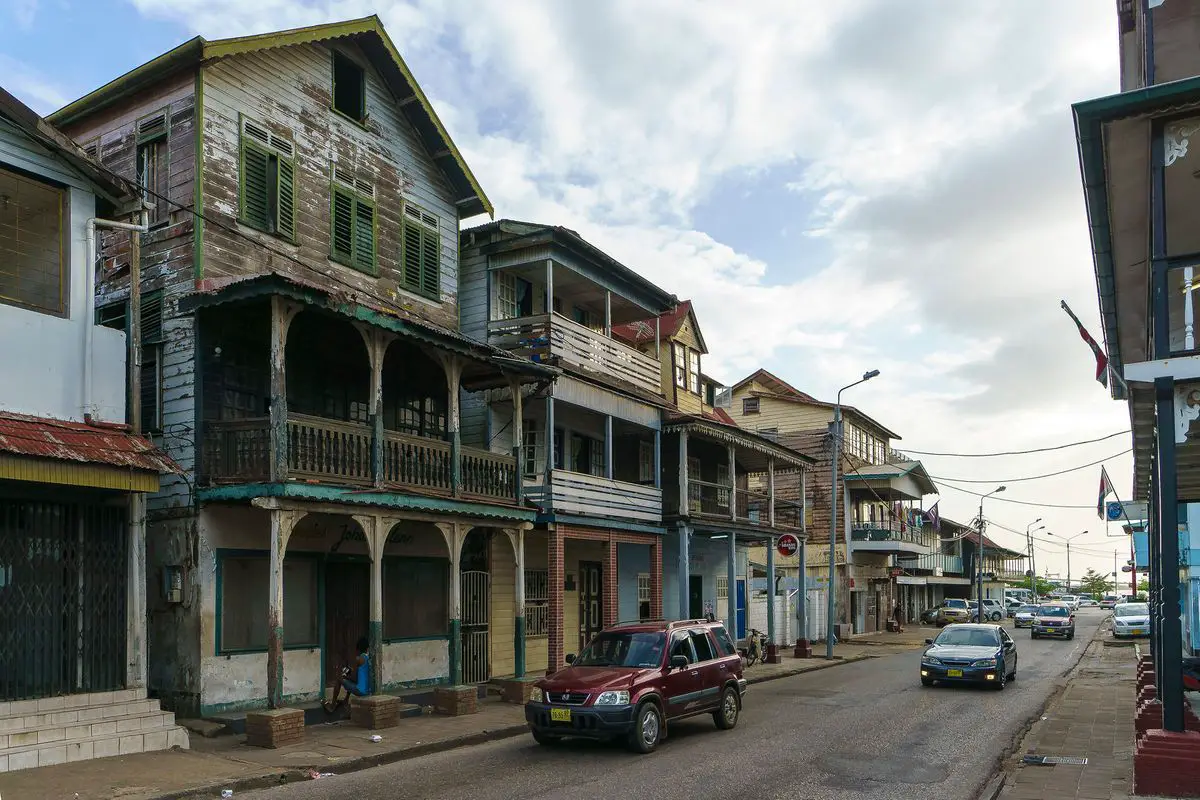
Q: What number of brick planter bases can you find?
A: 4